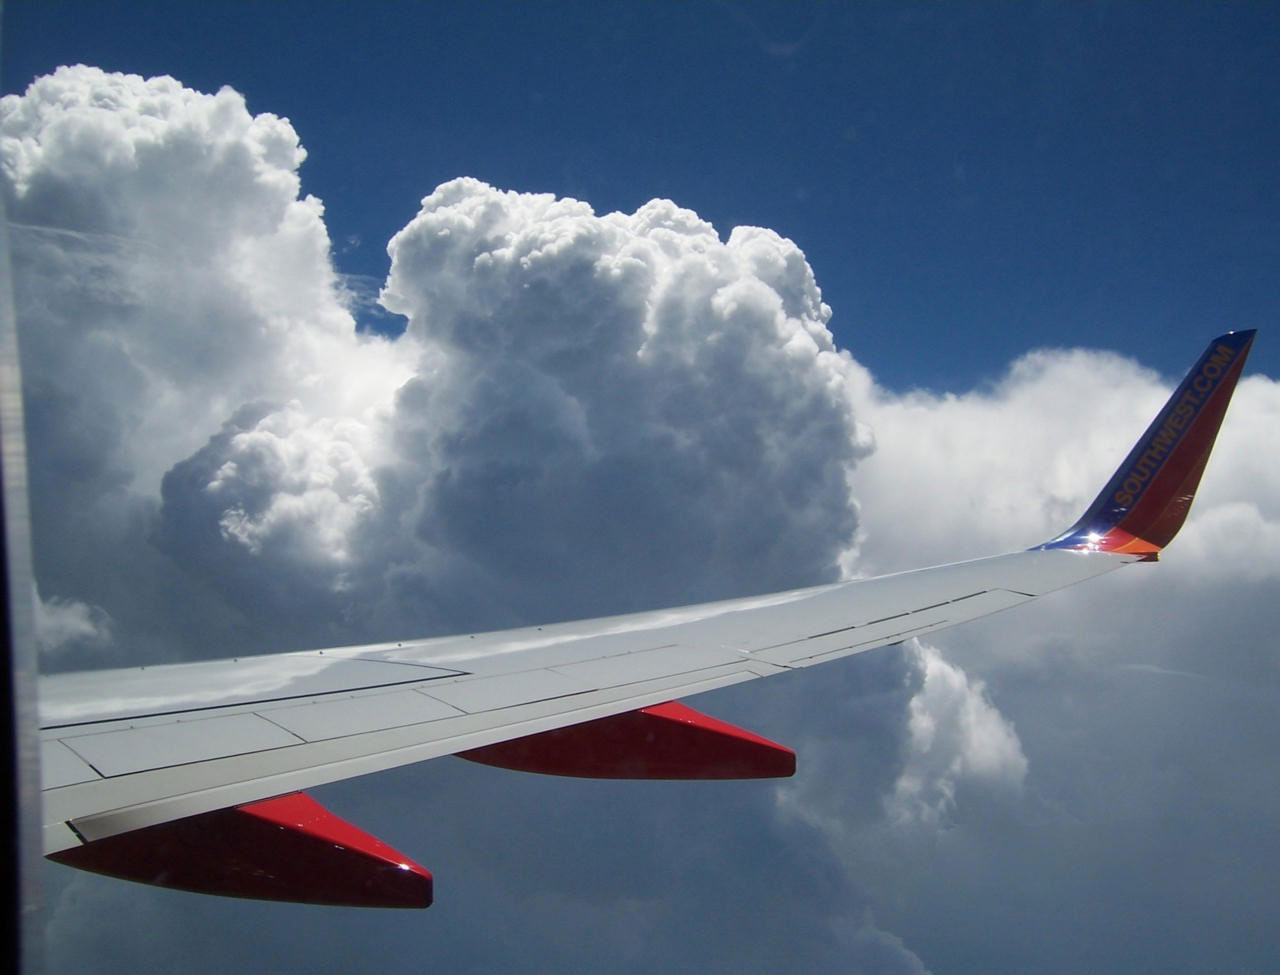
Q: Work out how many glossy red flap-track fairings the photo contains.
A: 2